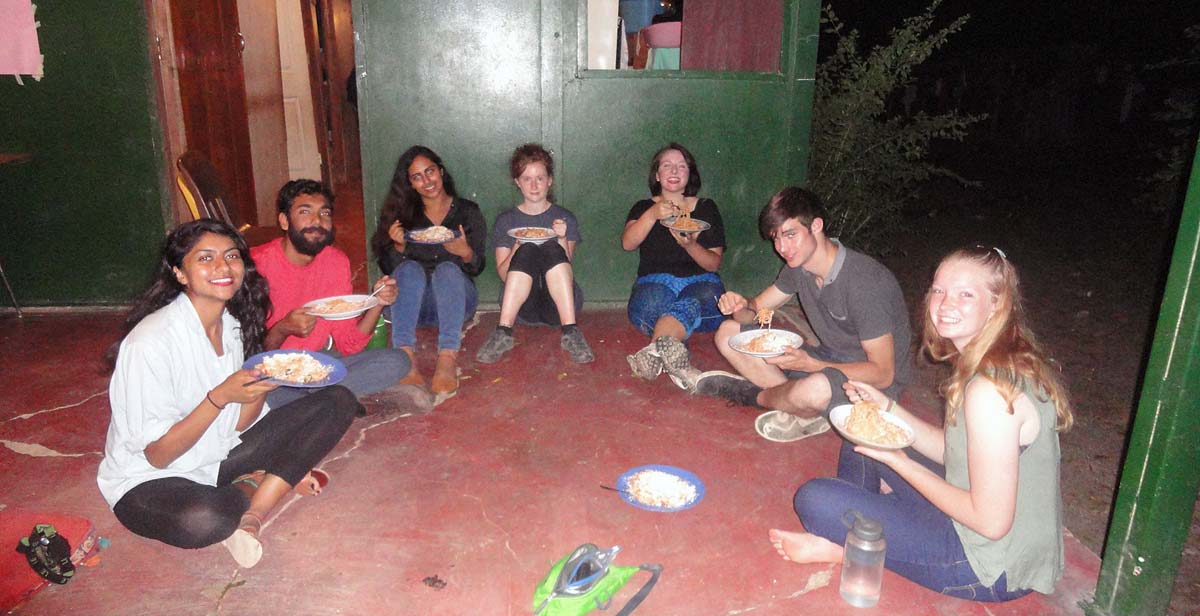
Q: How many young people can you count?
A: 7